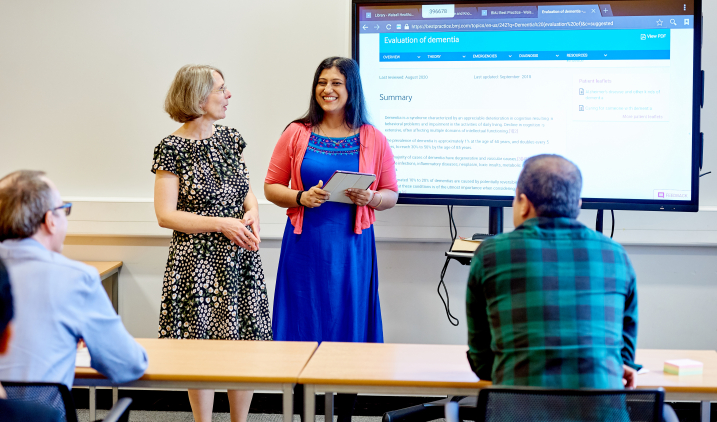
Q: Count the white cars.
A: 0